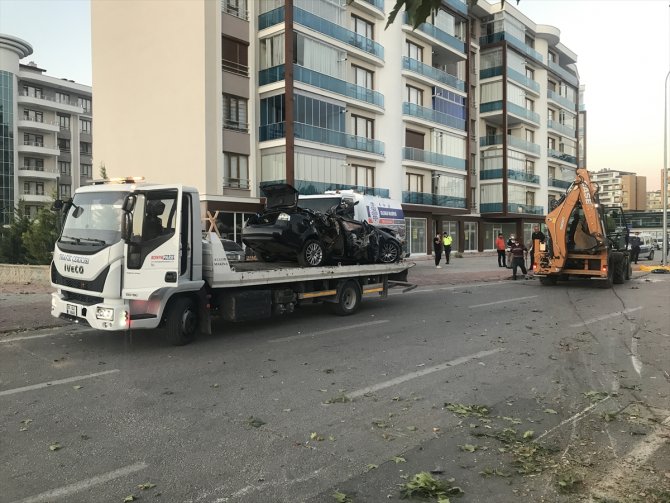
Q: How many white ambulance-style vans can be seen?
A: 1